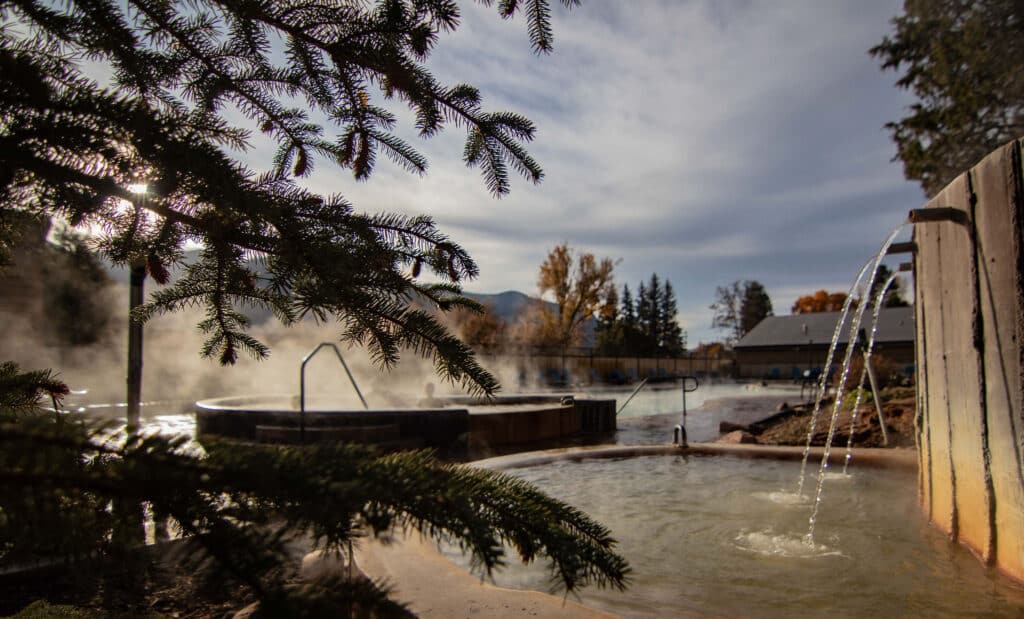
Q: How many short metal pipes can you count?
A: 3